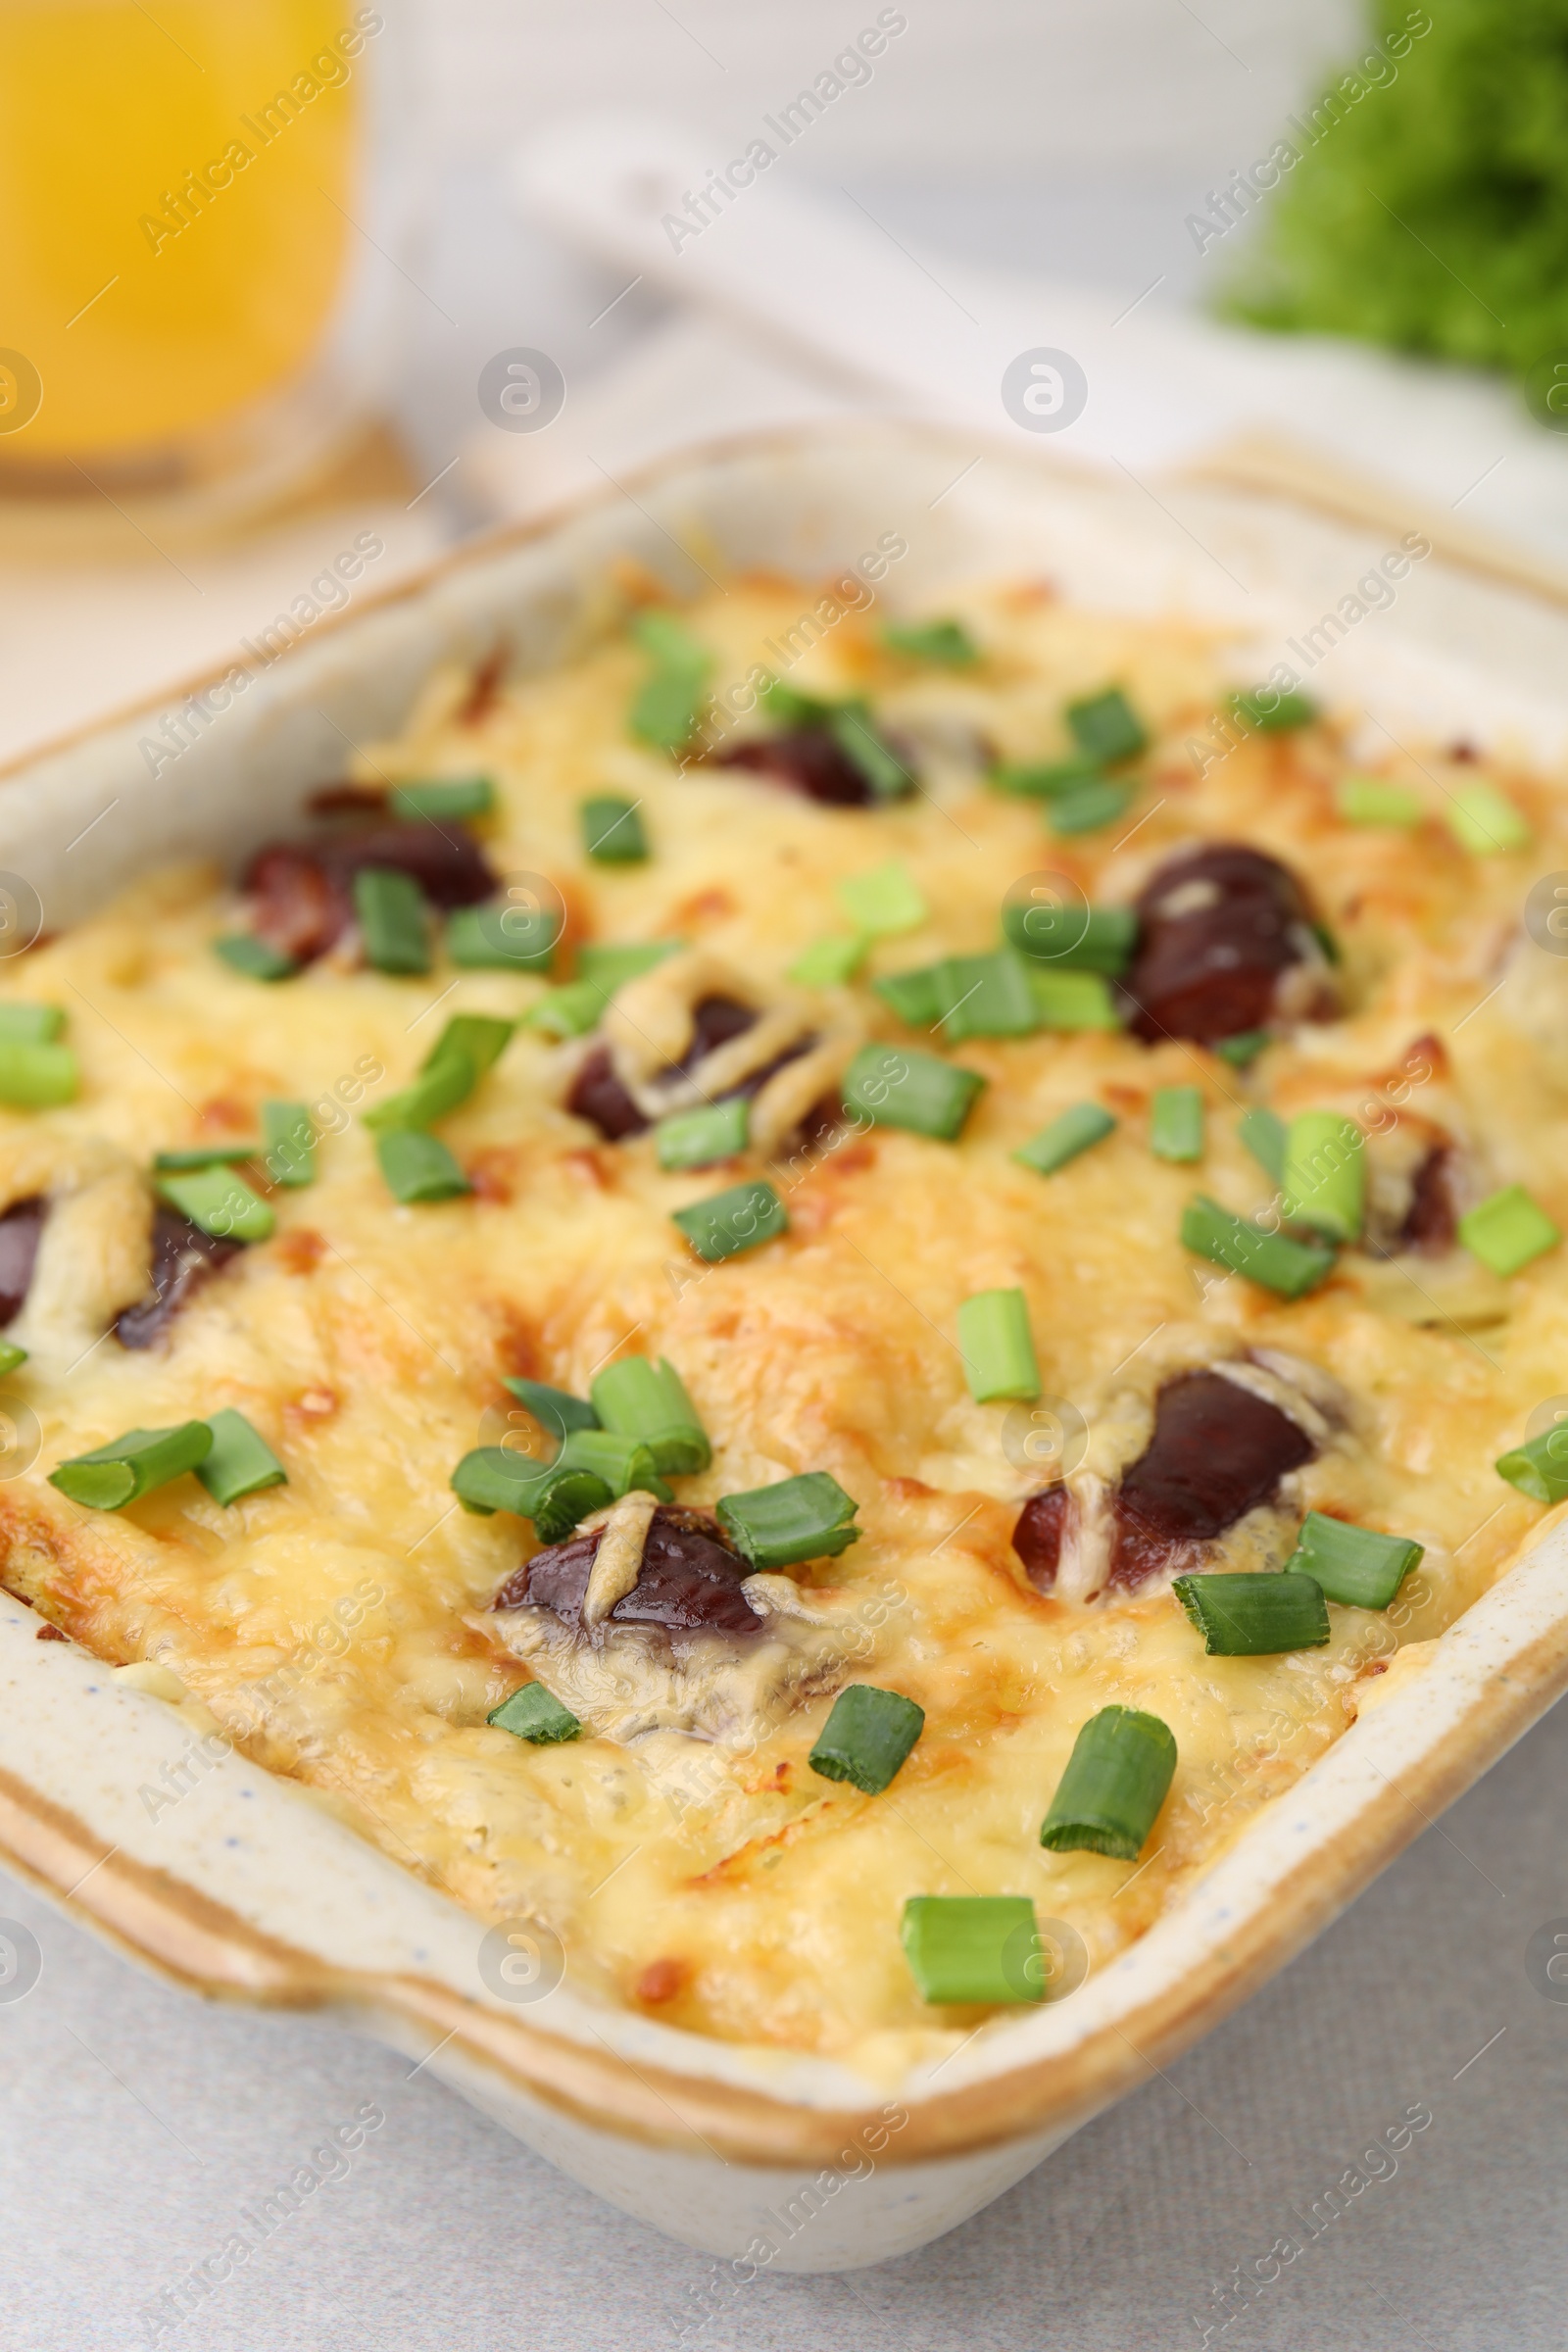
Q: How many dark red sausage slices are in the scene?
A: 8